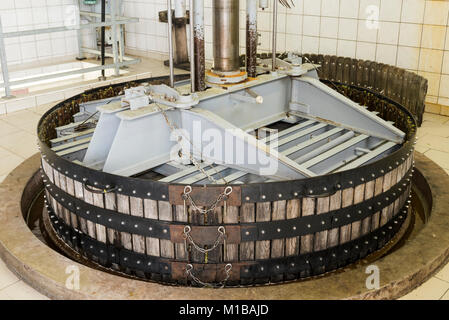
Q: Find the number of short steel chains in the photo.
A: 3